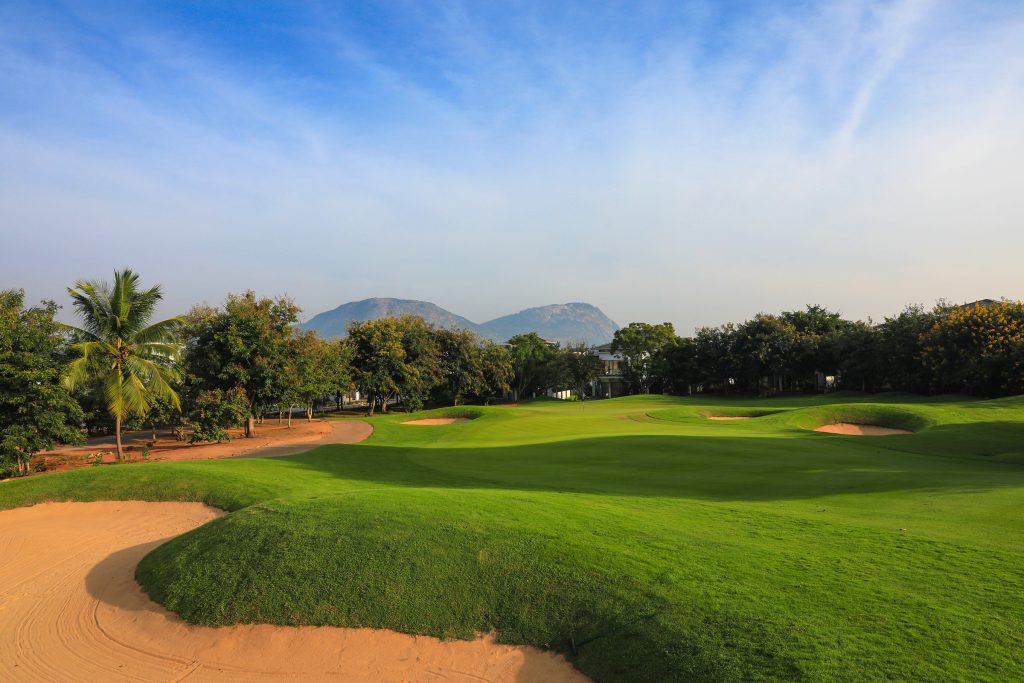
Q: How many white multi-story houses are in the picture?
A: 1